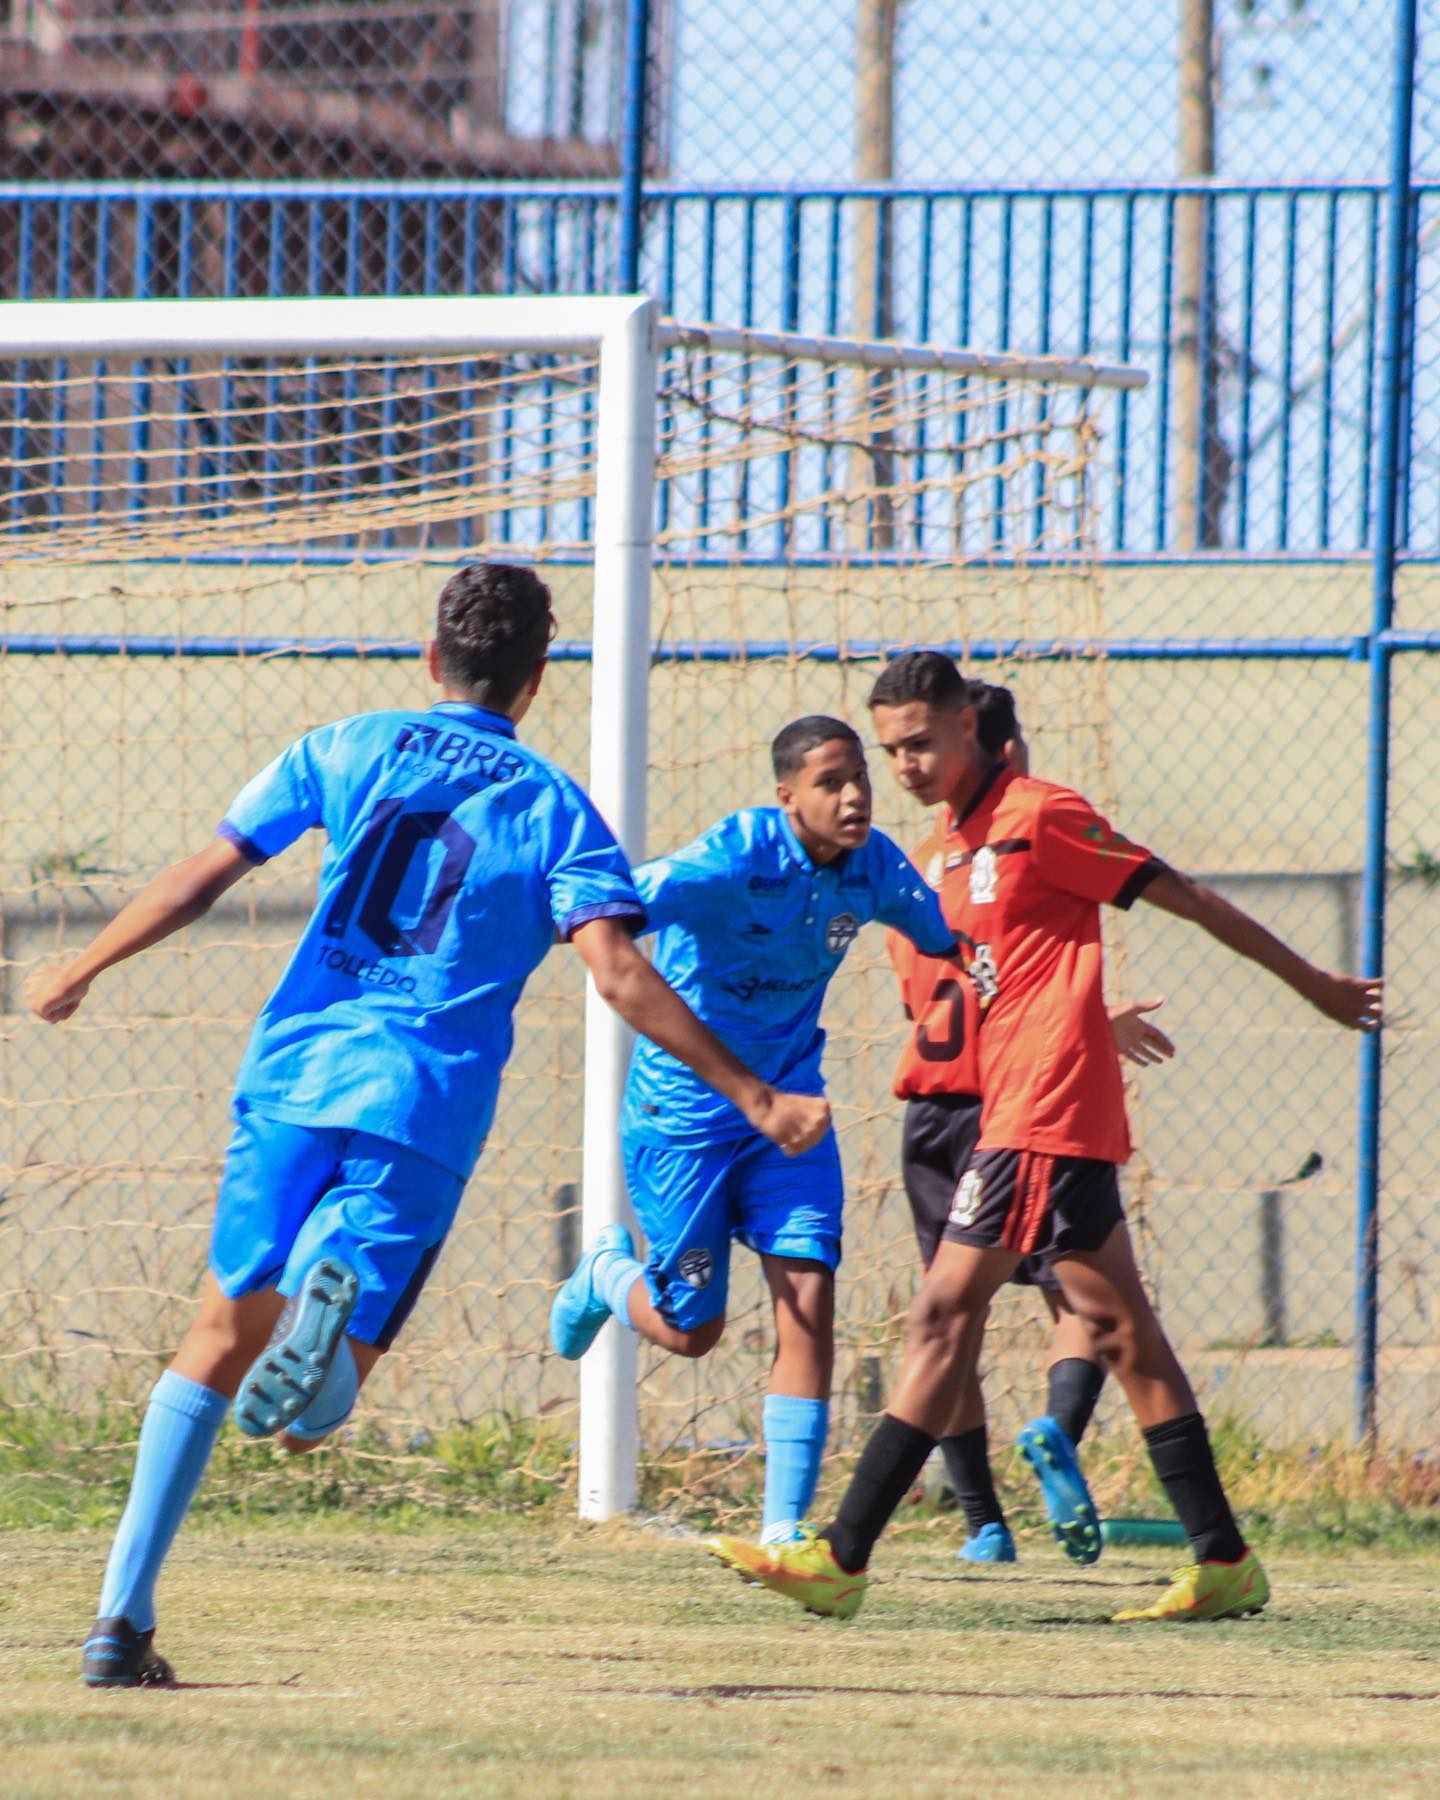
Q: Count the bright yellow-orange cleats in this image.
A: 2